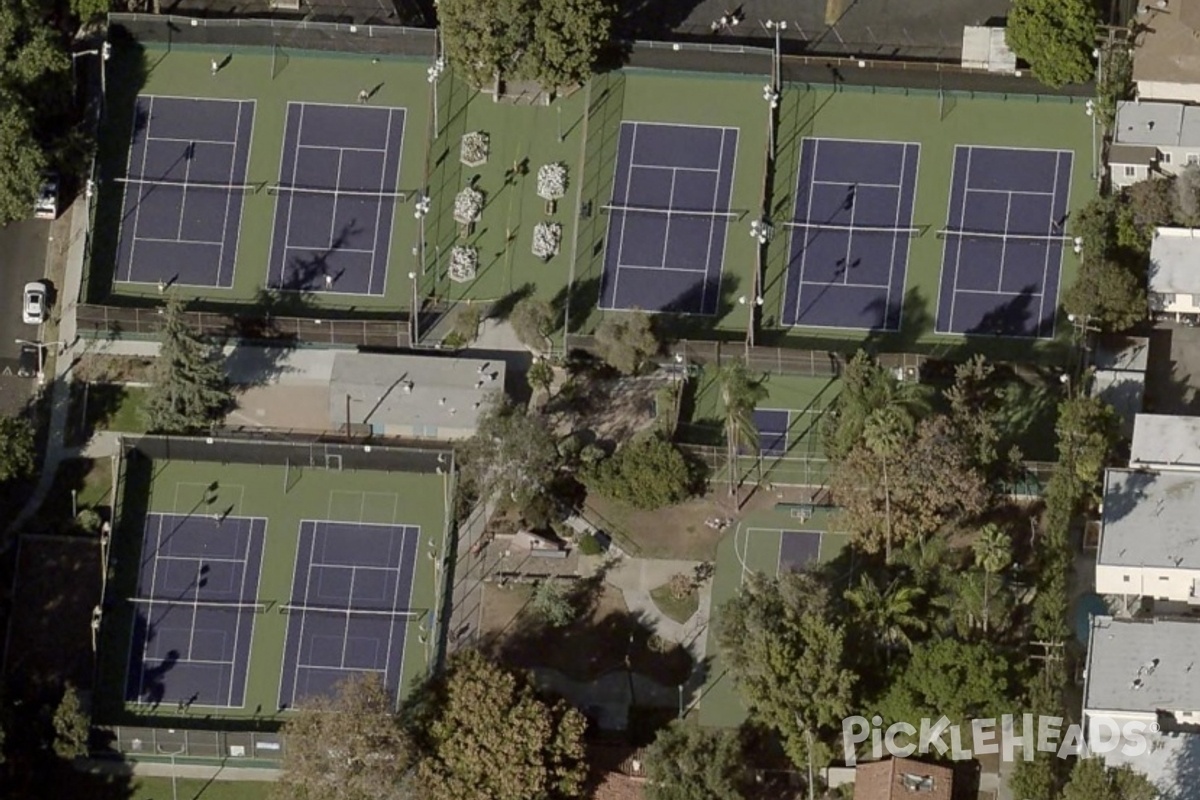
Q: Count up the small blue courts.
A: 2